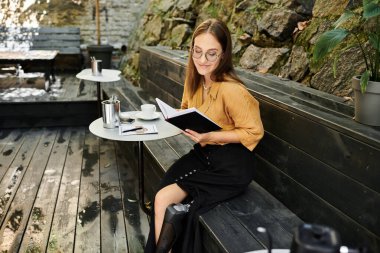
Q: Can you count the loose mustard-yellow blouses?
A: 1